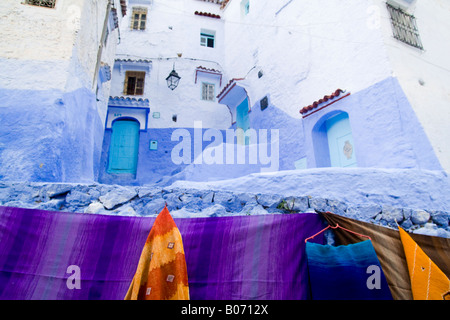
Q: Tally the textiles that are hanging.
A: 5